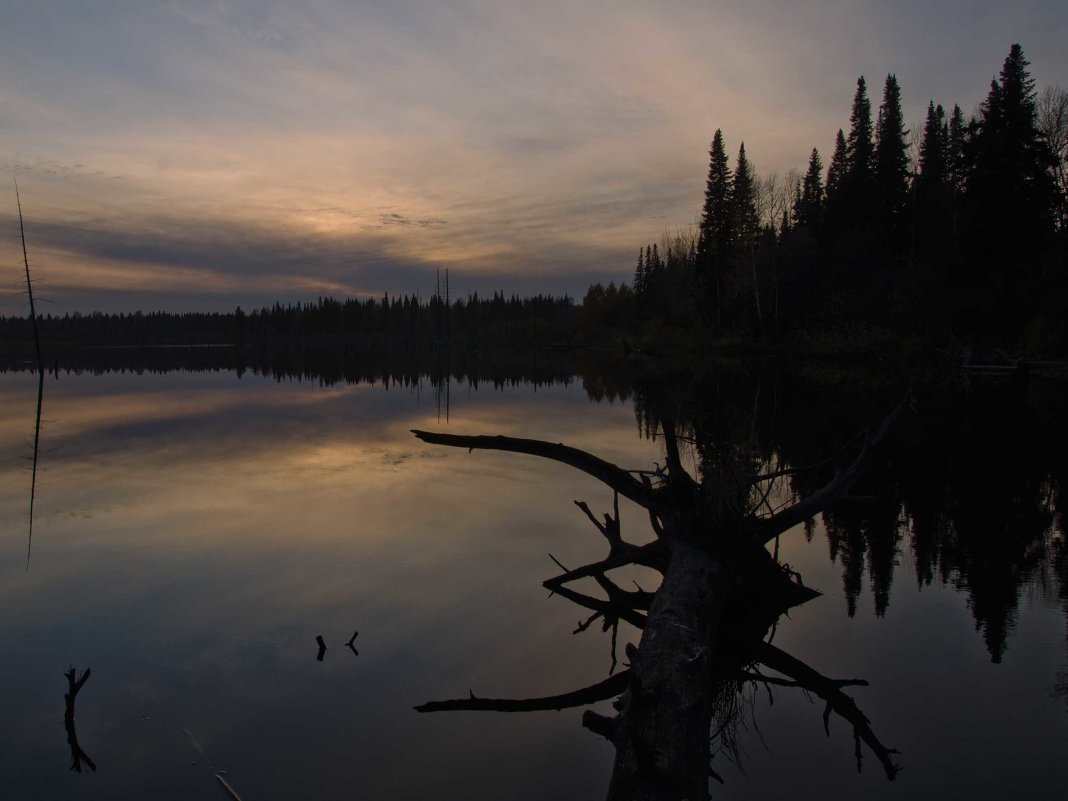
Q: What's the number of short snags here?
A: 3